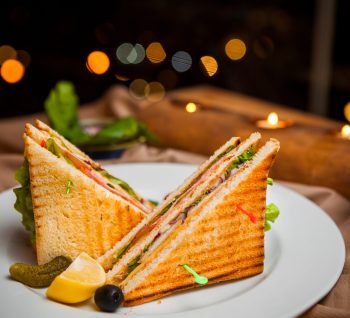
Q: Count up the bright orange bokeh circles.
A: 5